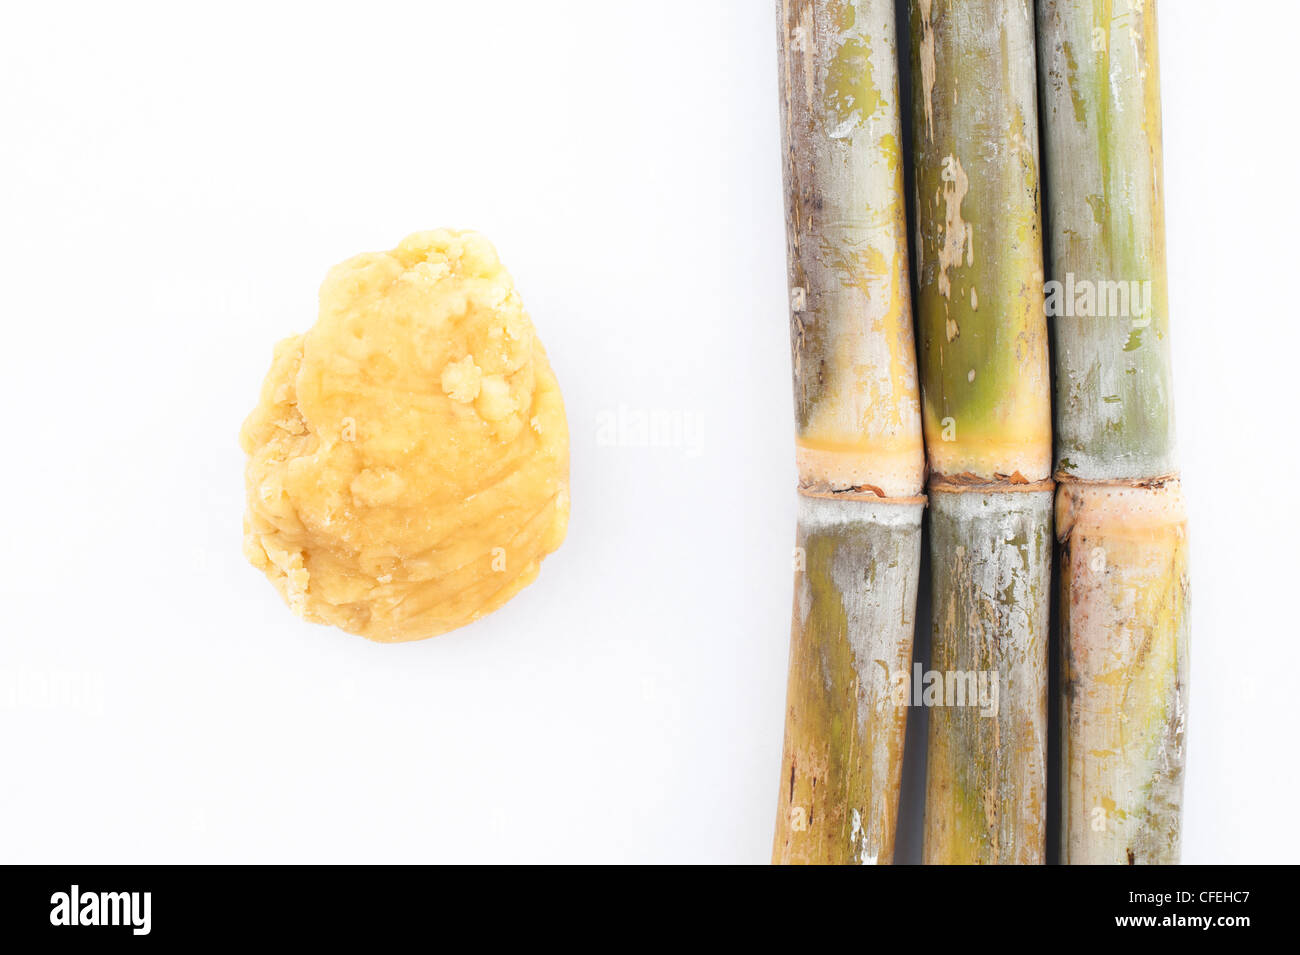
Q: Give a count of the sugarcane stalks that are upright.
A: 3